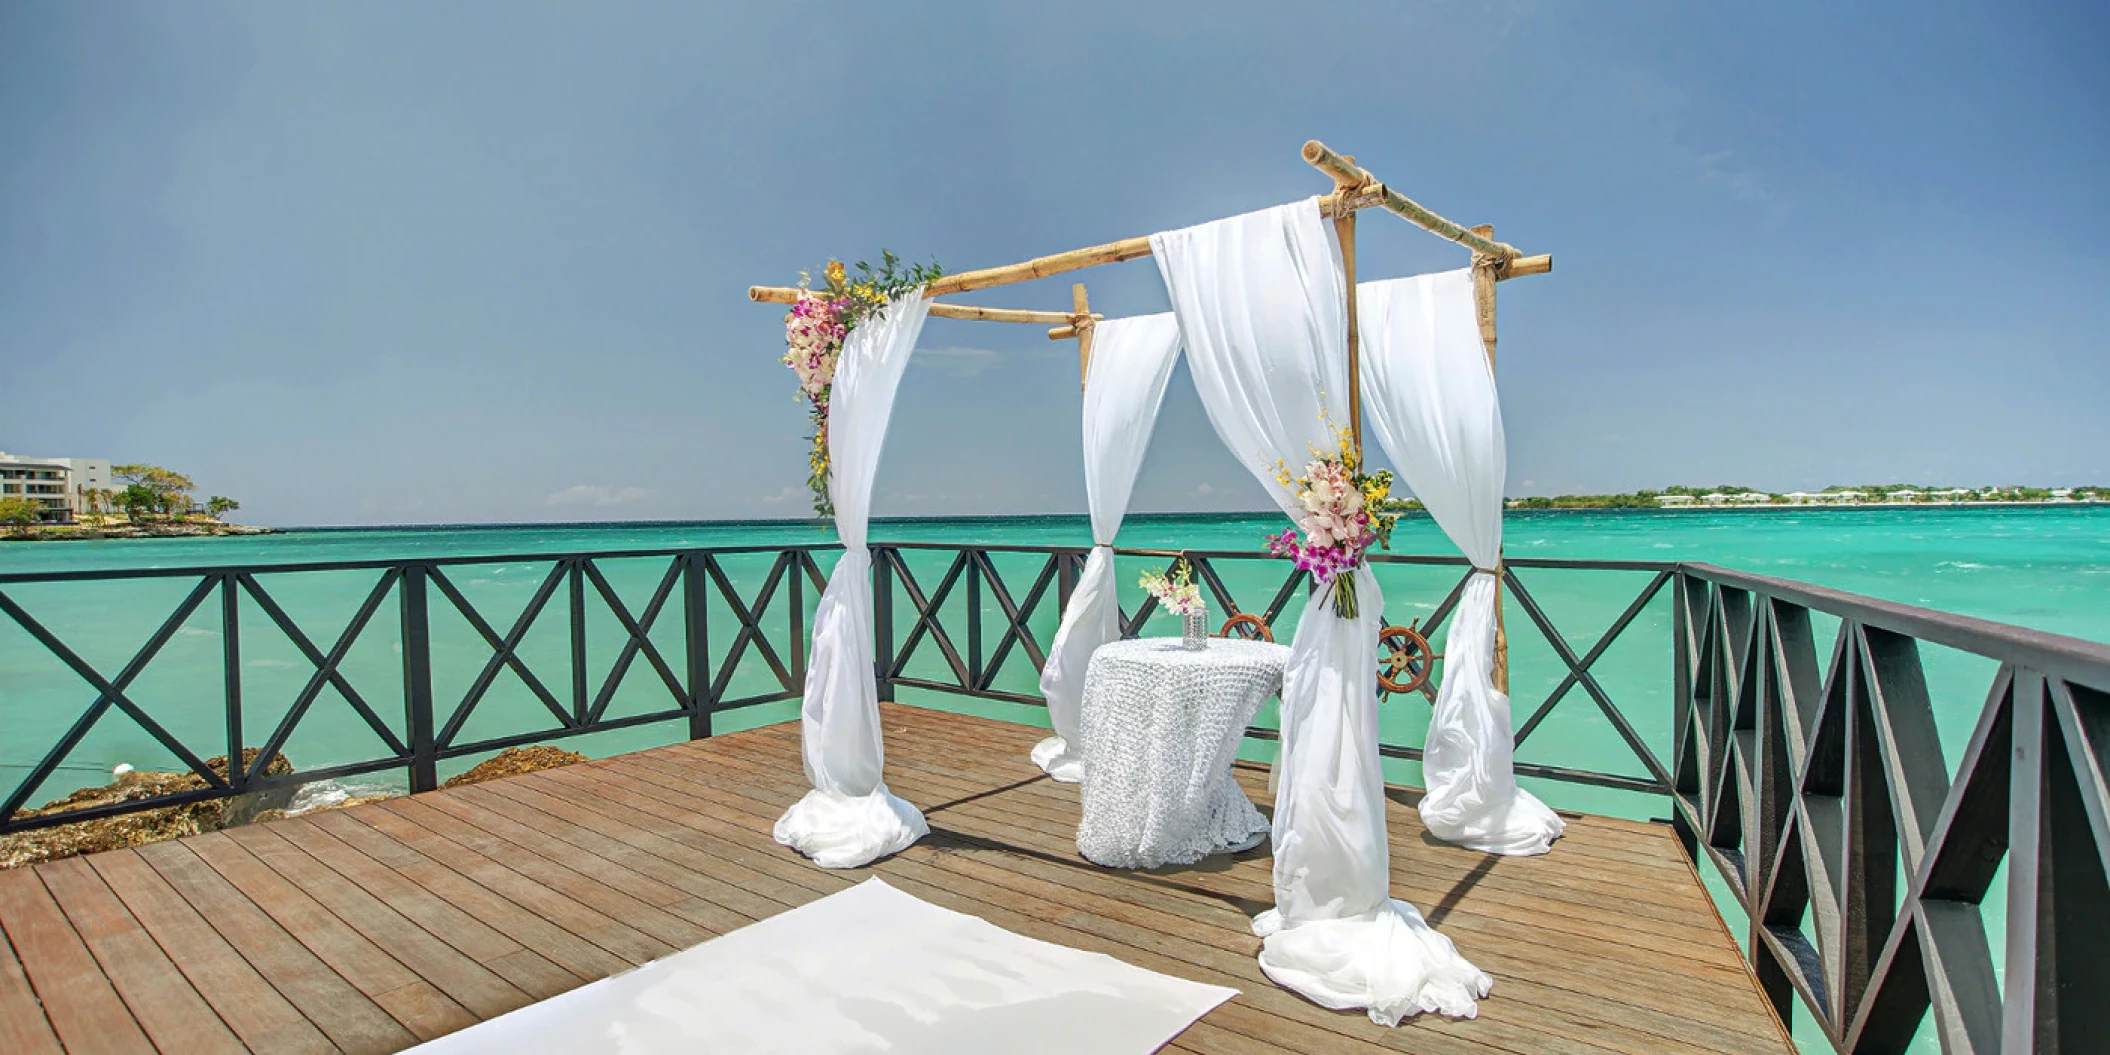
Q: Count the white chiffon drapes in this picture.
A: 4